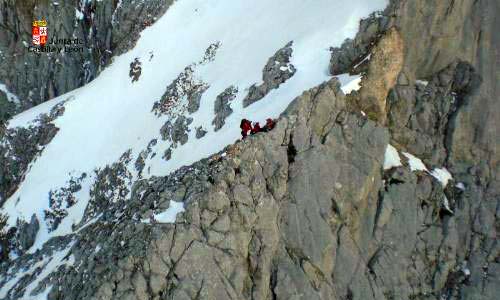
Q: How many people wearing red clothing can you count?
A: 3